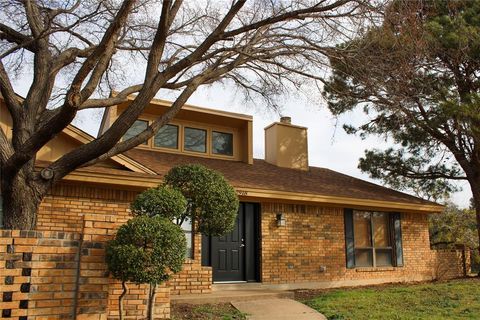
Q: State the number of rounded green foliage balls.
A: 3